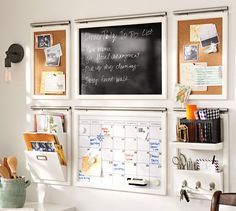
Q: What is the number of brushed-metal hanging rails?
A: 6